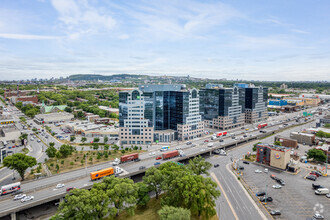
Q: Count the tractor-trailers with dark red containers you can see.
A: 2